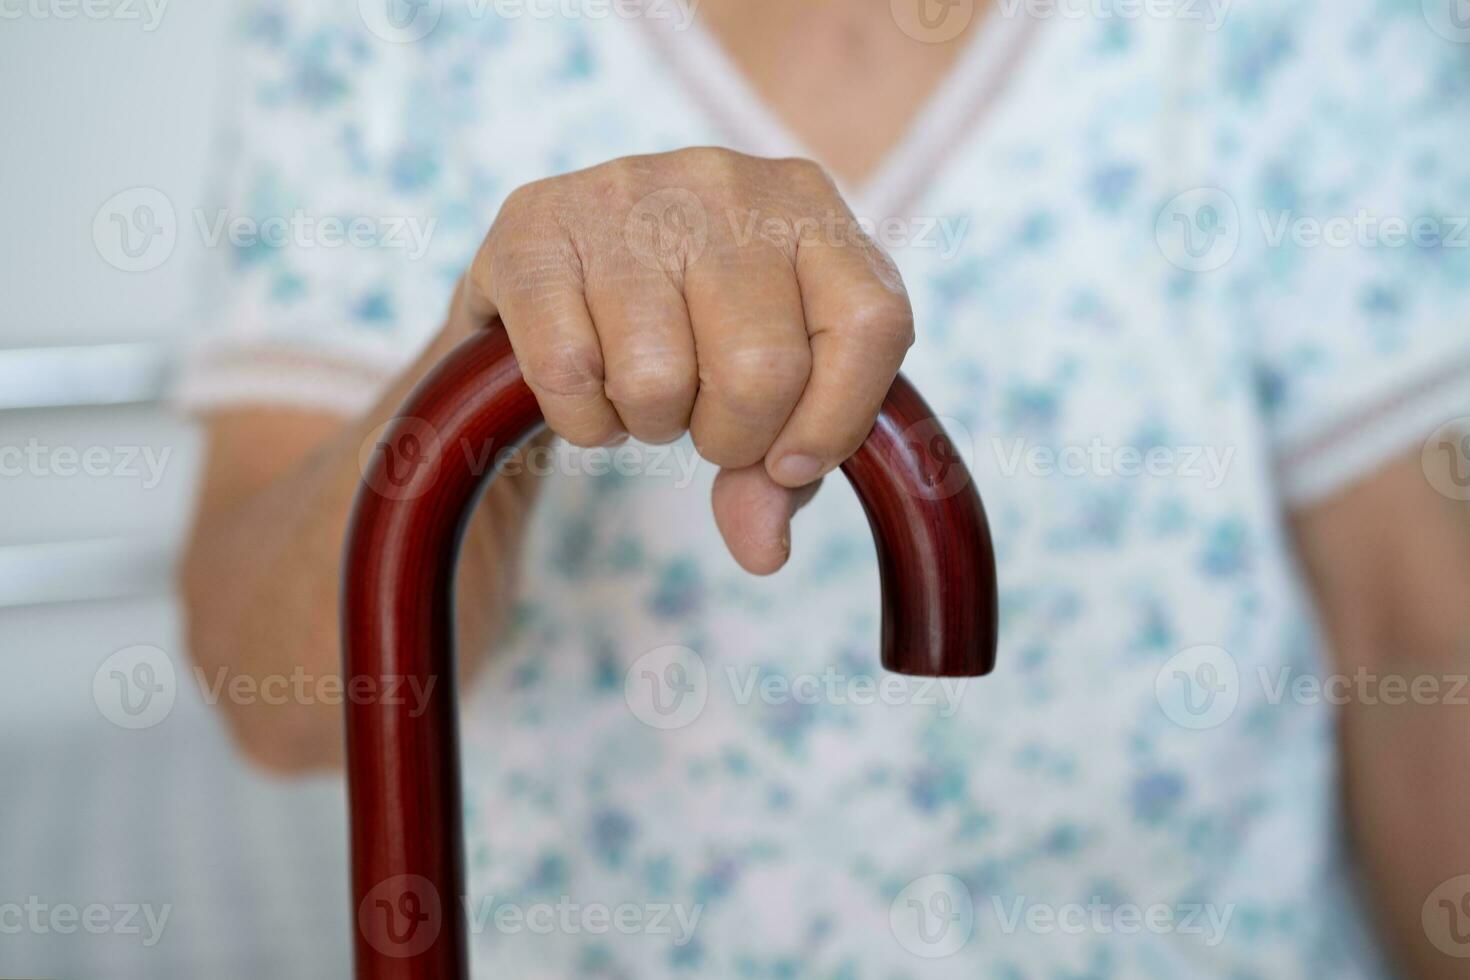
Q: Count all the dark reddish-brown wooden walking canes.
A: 1